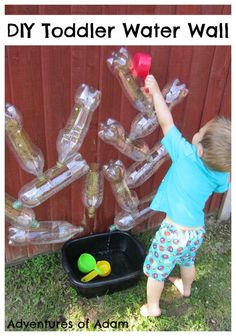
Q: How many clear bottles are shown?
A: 12